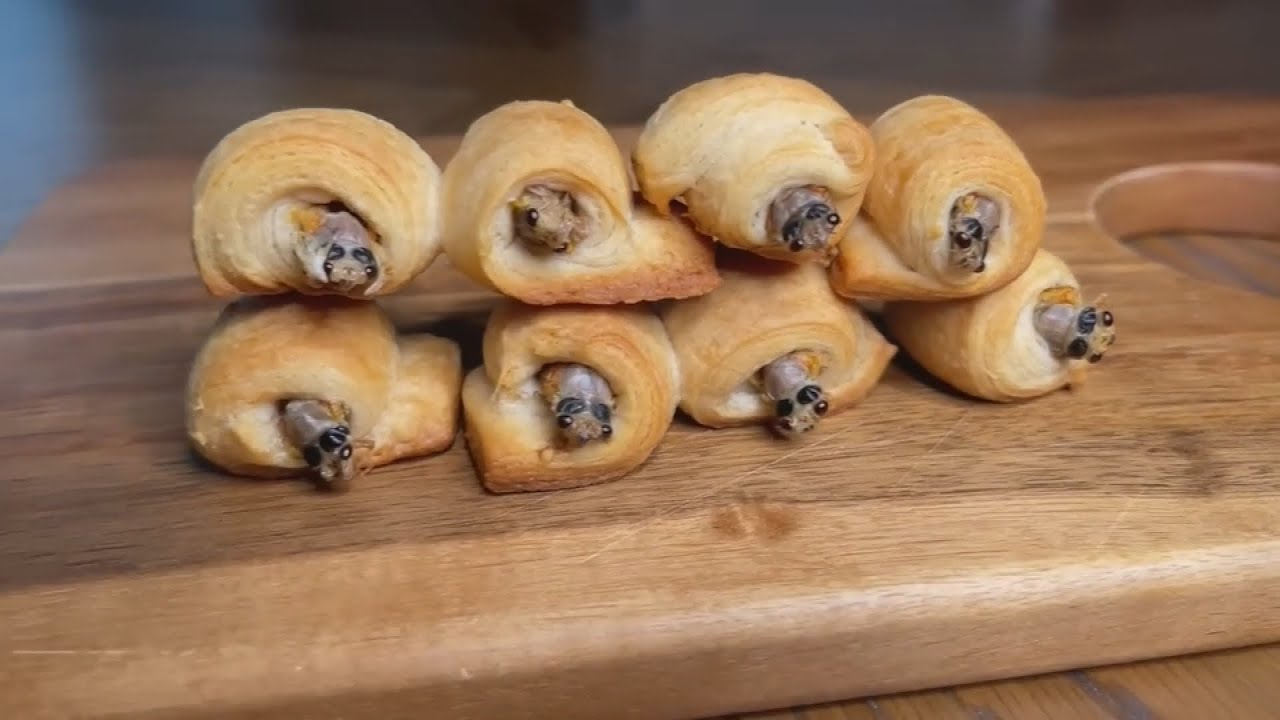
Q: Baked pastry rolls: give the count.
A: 8